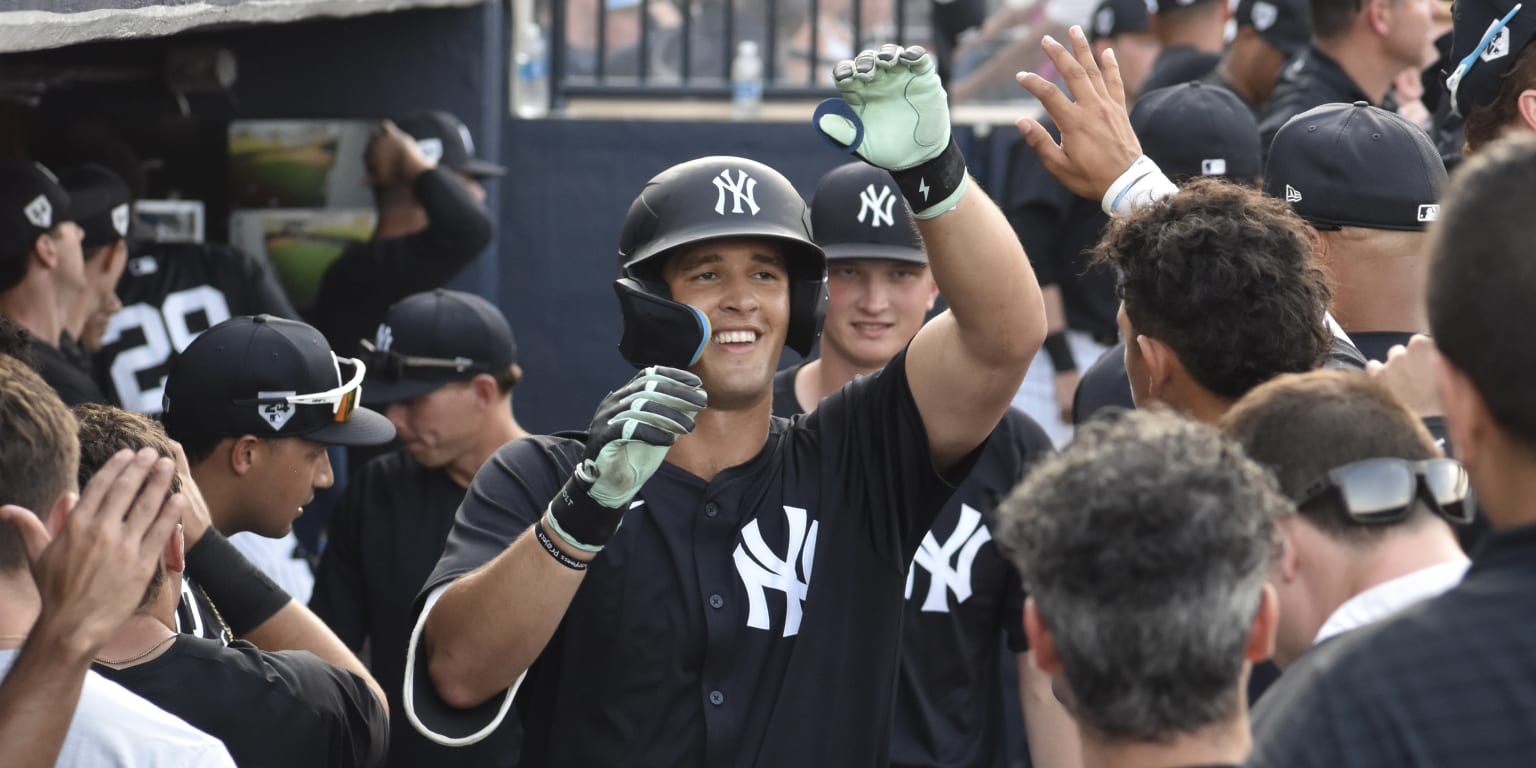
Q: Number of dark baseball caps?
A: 12